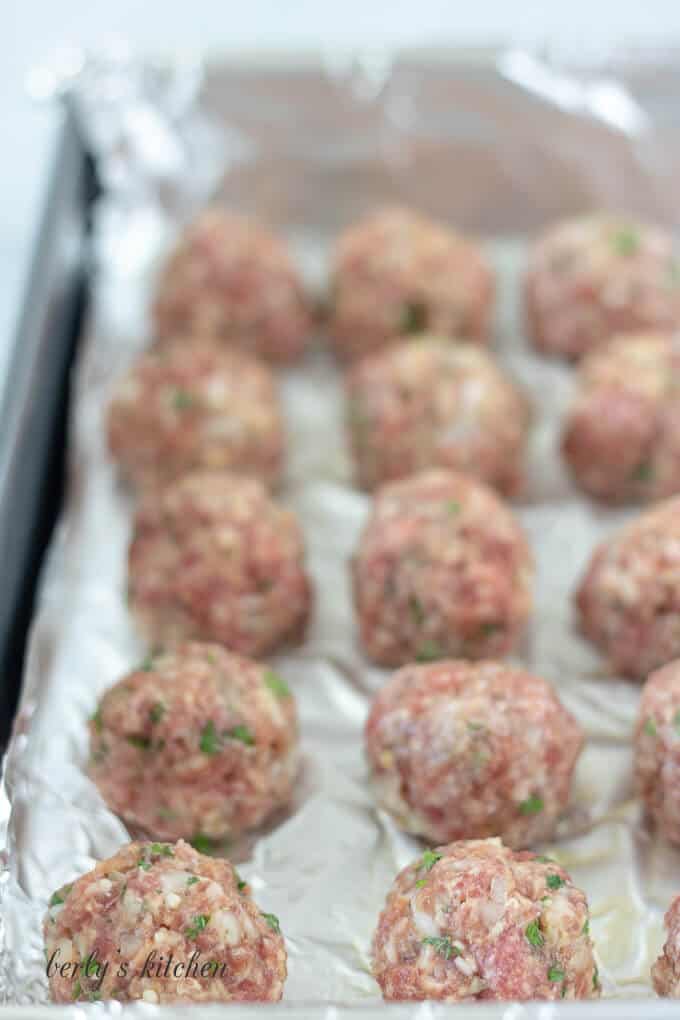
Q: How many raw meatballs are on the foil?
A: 15